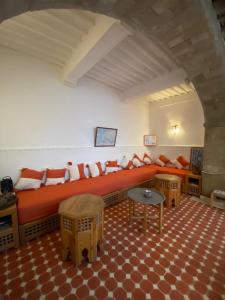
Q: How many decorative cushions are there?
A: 10